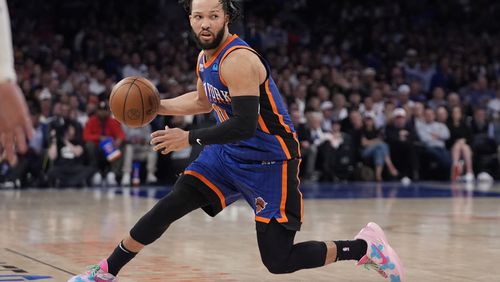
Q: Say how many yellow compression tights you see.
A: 0